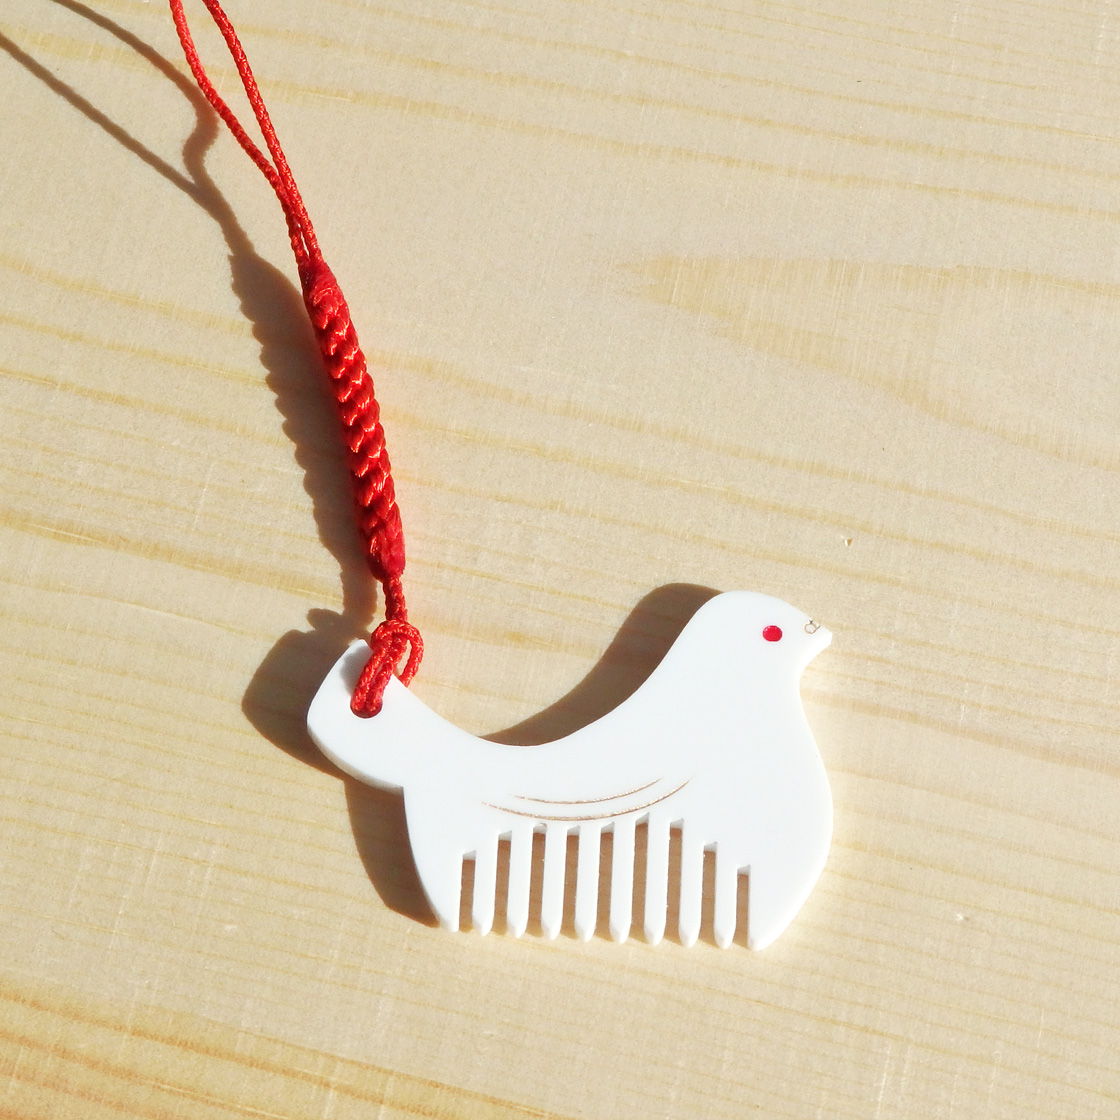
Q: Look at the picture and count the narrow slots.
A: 9